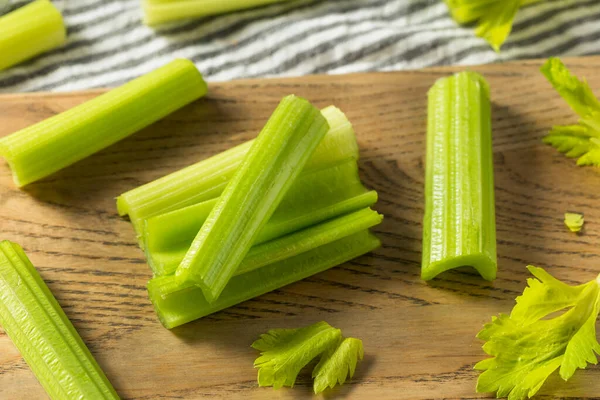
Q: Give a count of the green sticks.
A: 9